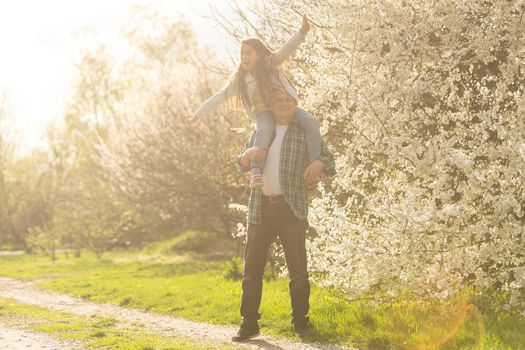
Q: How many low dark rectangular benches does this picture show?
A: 0